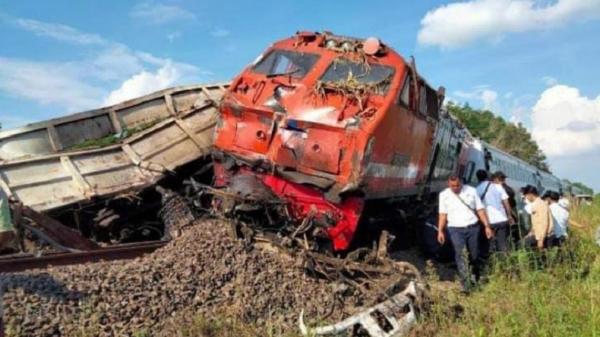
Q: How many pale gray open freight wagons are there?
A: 1